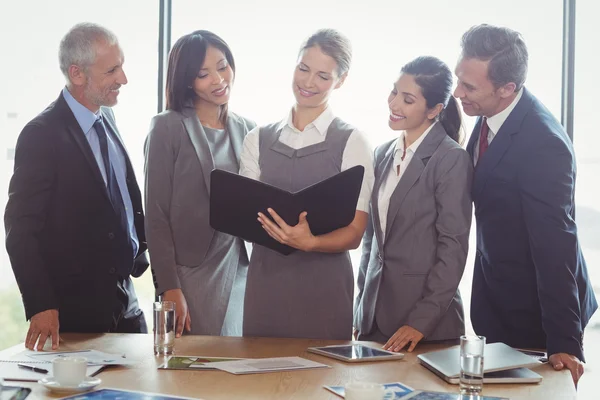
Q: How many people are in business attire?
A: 5